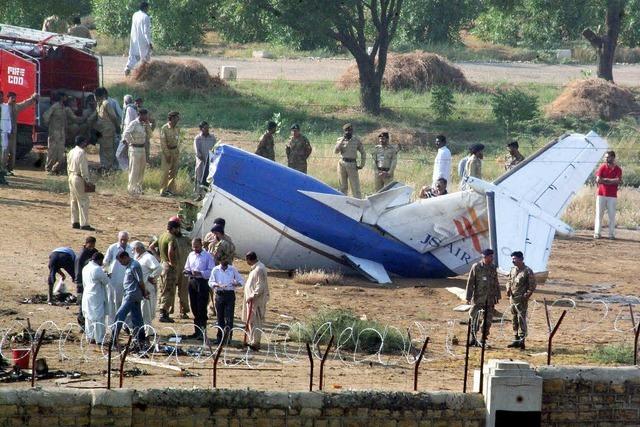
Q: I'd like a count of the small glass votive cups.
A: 0